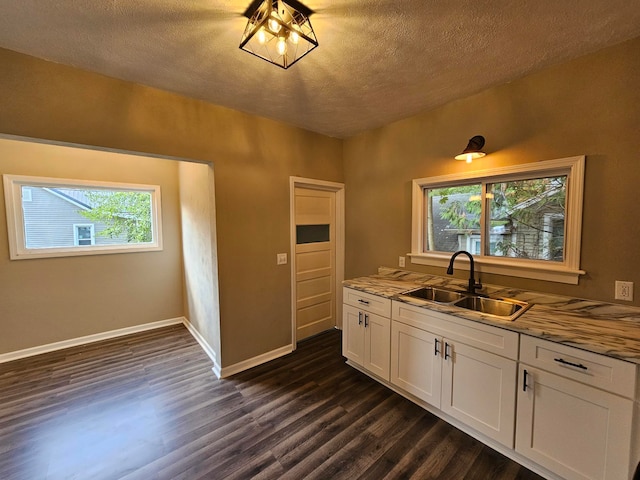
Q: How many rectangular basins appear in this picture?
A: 2